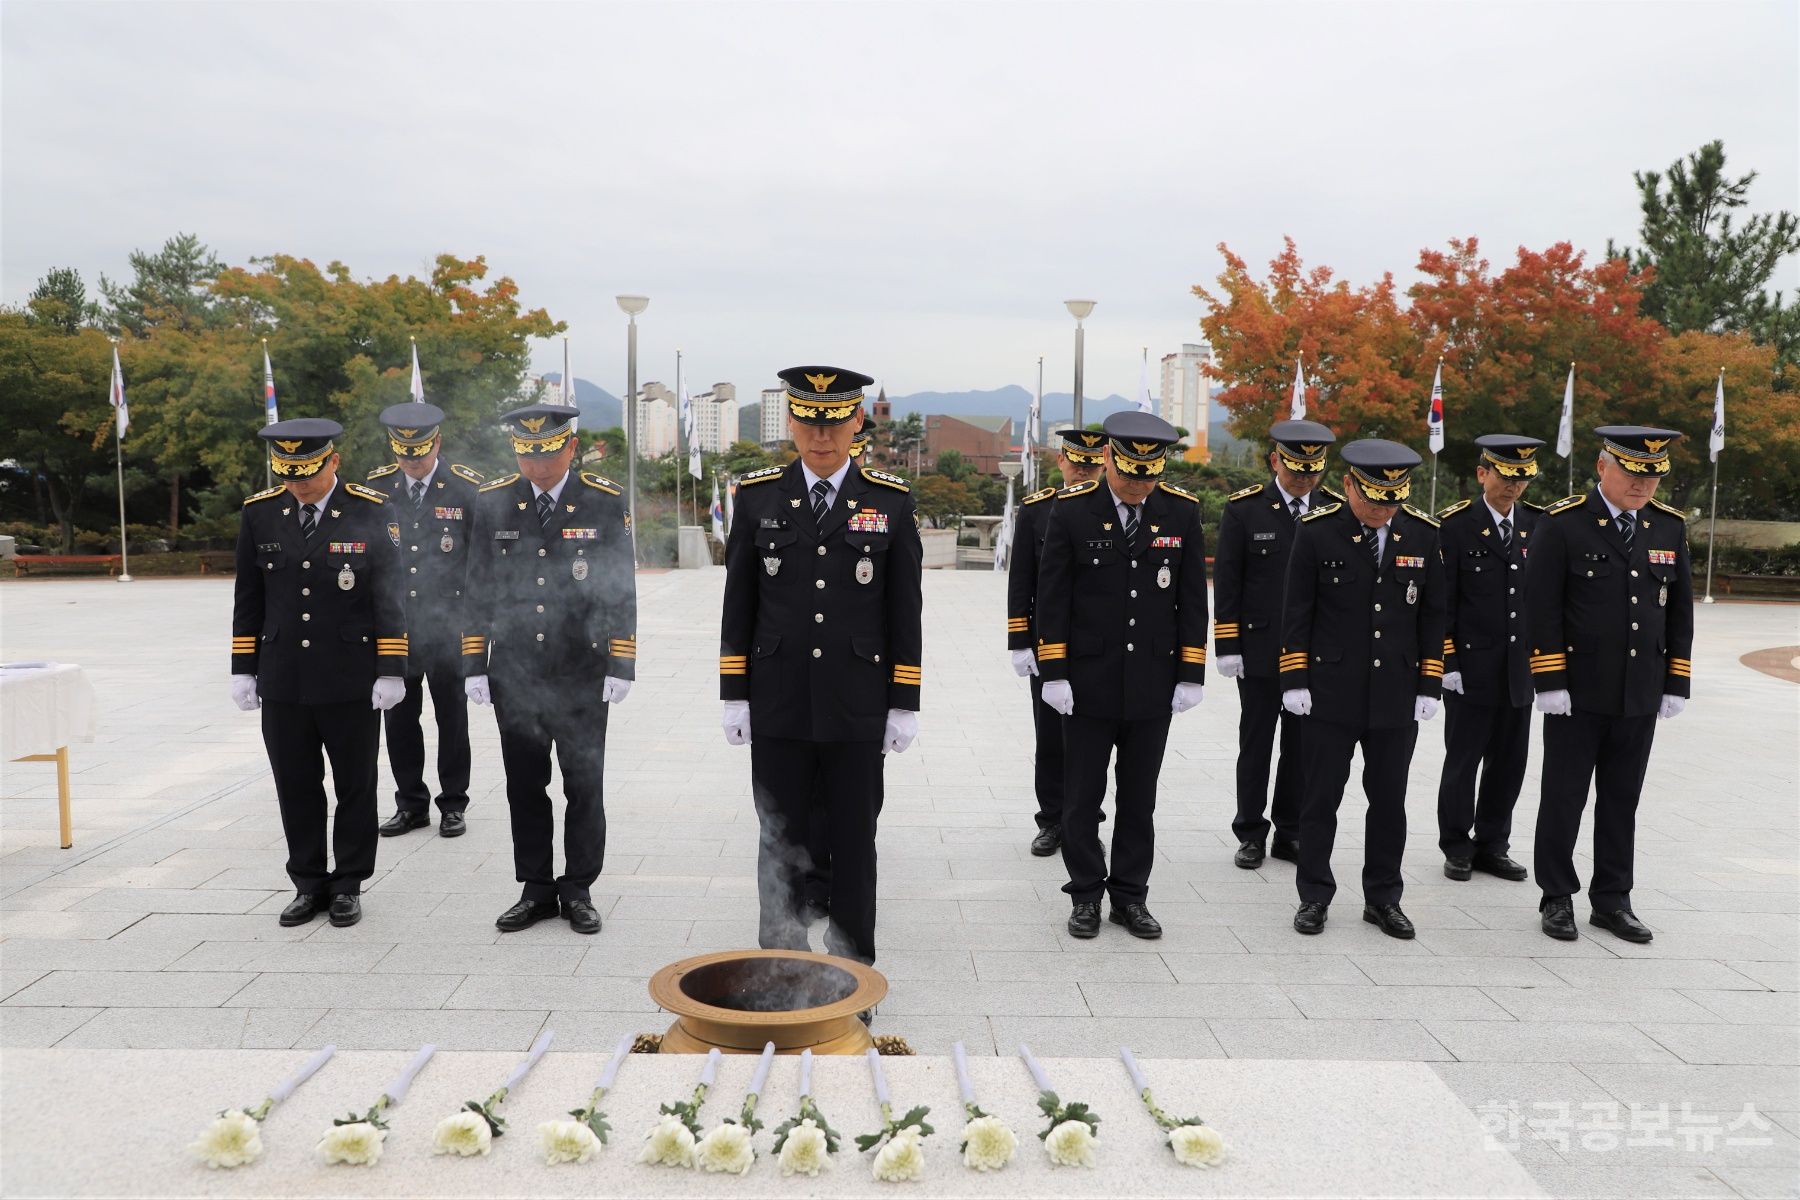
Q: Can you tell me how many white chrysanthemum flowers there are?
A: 11